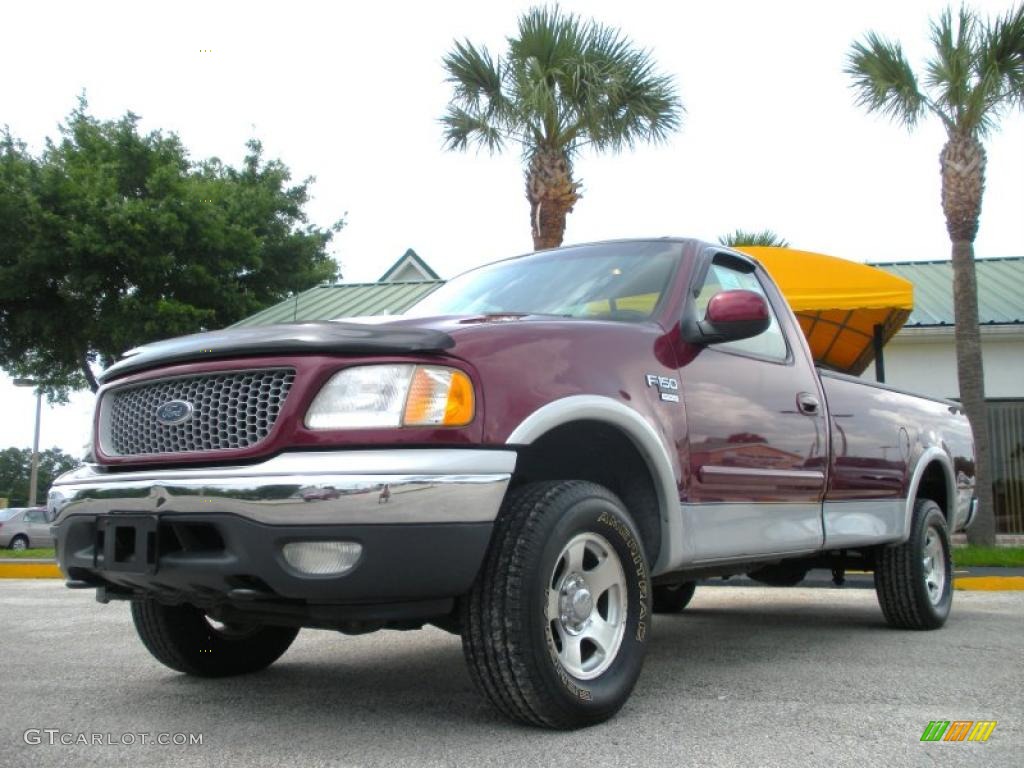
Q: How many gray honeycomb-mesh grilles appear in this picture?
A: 1